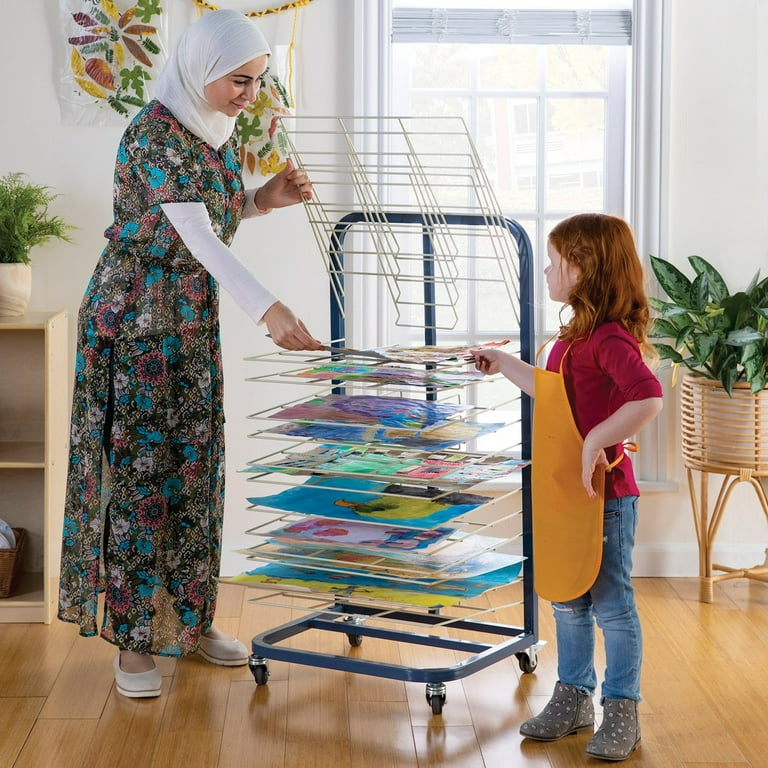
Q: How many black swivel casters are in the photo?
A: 4